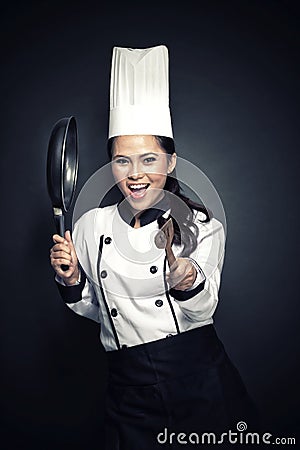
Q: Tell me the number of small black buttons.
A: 5